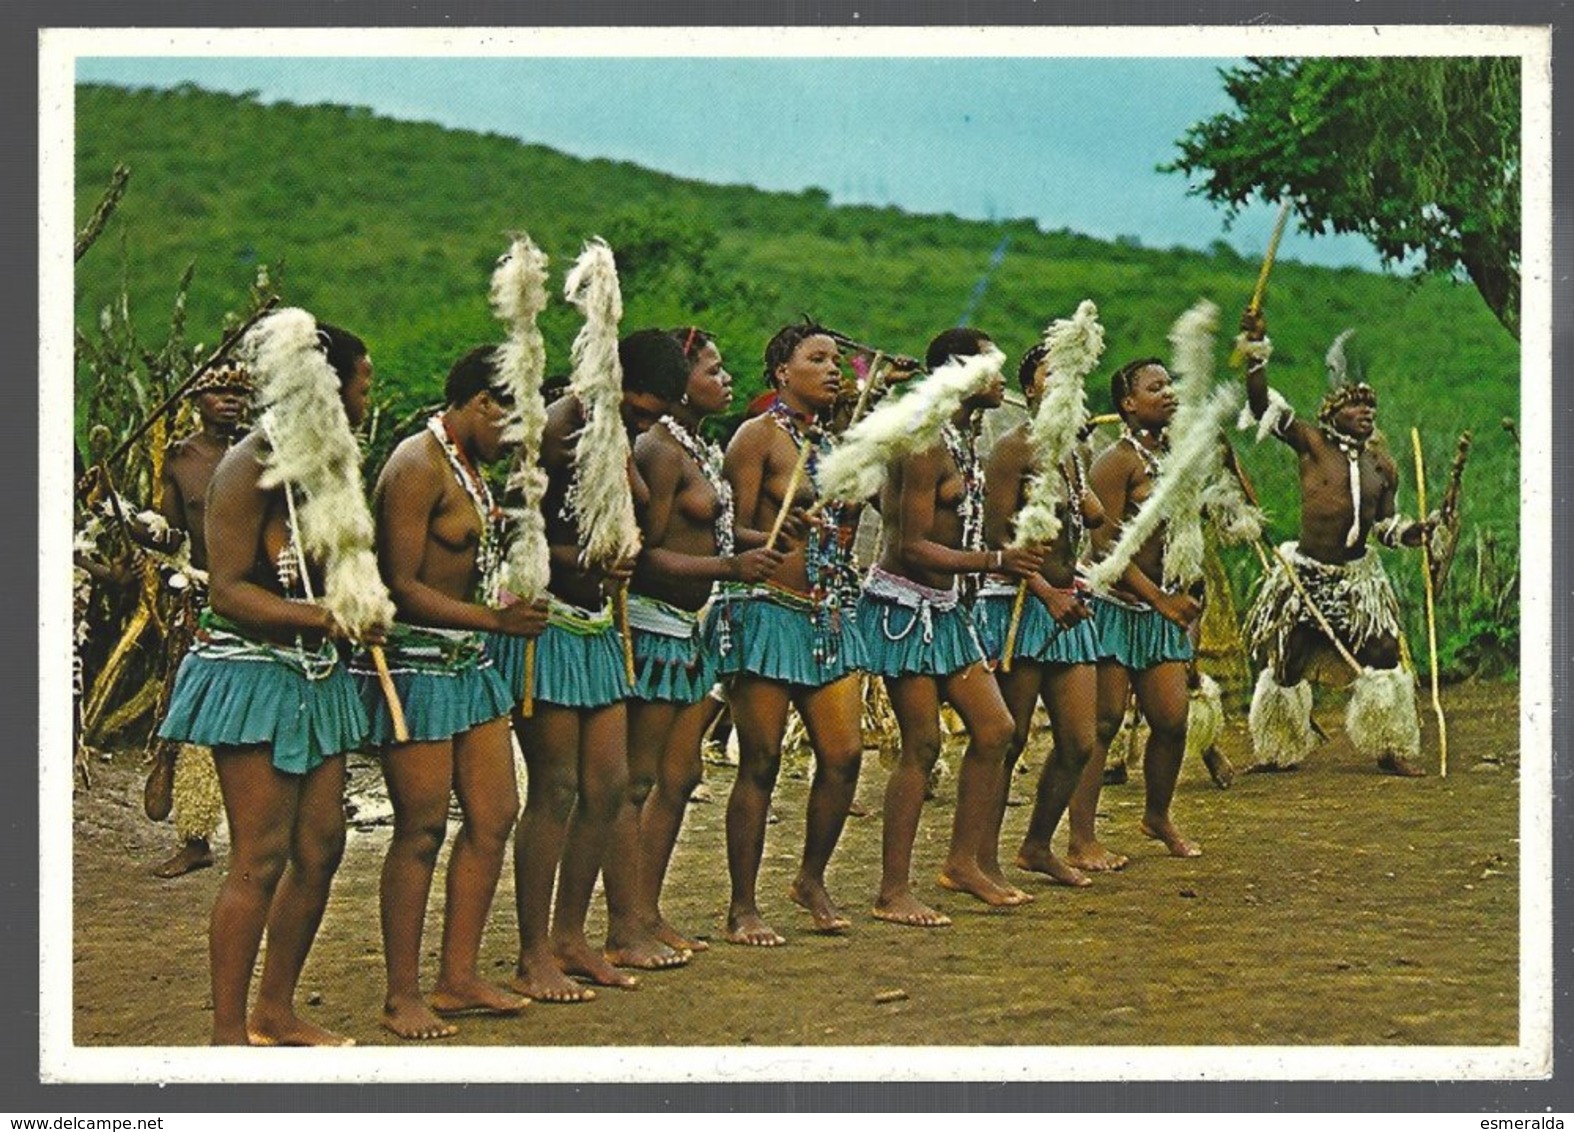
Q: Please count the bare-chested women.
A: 8